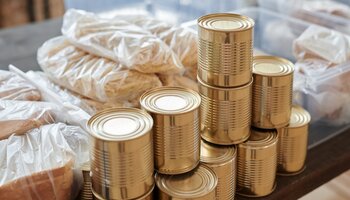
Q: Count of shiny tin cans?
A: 11